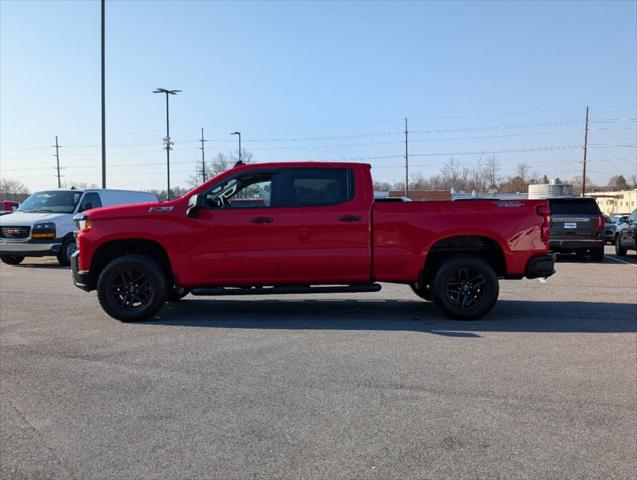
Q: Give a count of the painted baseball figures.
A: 0